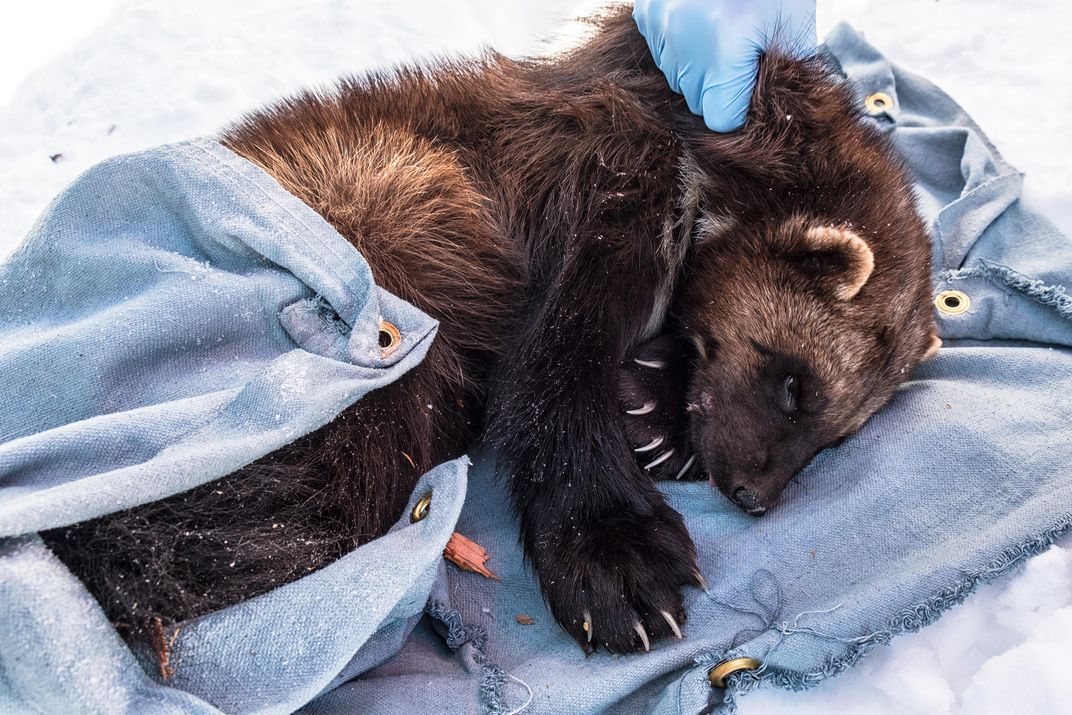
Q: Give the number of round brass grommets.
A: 5